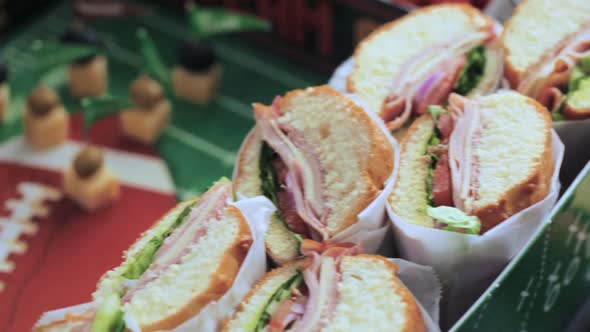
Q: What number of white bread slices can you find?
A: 12